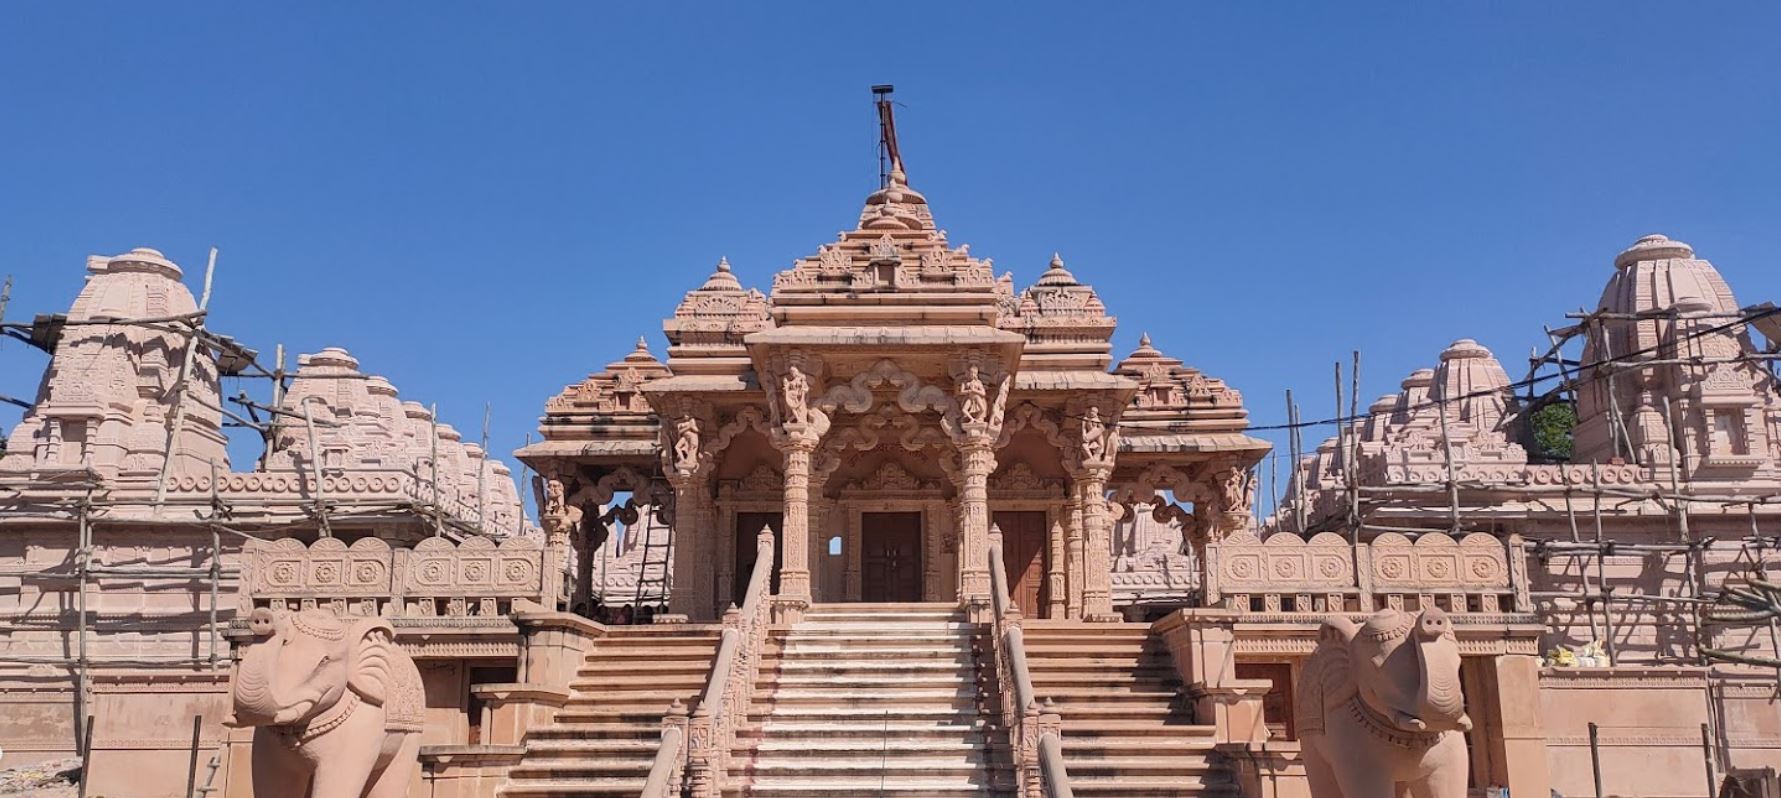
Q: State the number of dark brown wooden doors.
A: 3